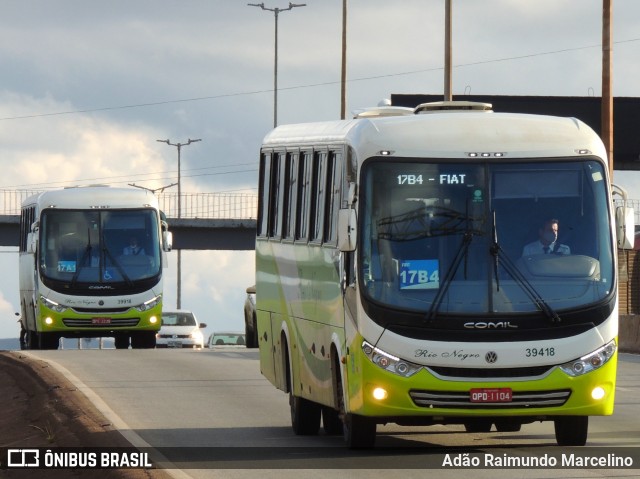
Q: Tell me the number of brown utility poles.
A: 3